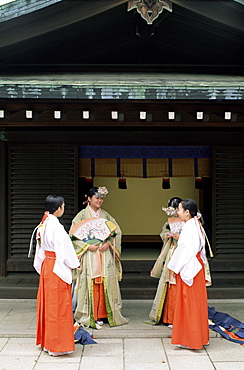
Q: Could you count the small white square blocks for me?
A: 9